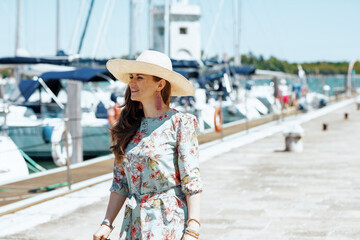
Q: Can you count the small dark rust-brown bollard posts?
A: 2